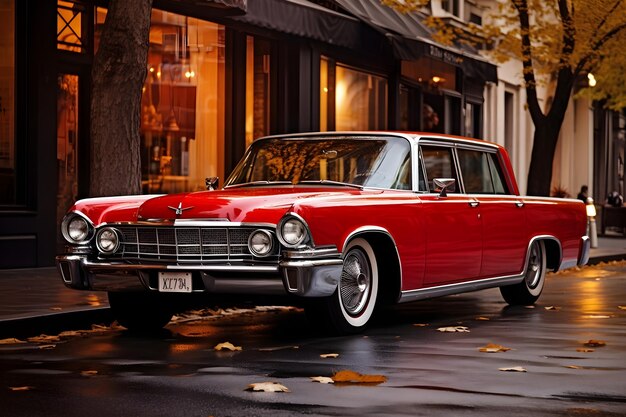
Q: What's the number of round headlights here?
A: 4